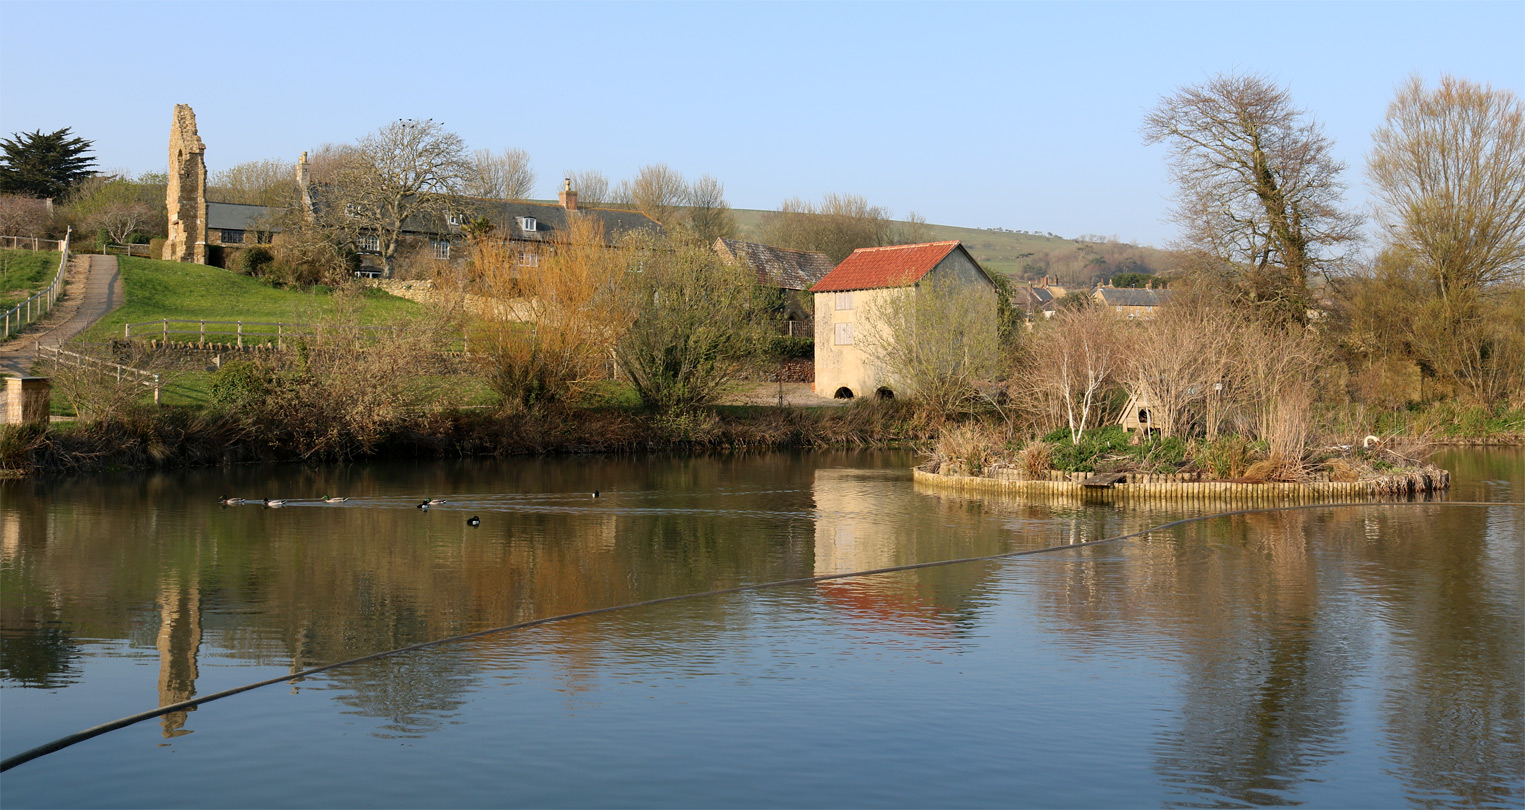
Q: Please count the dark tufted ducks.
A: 3